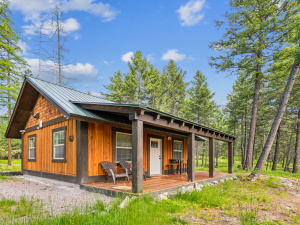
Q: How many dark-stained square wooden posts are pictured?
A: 4